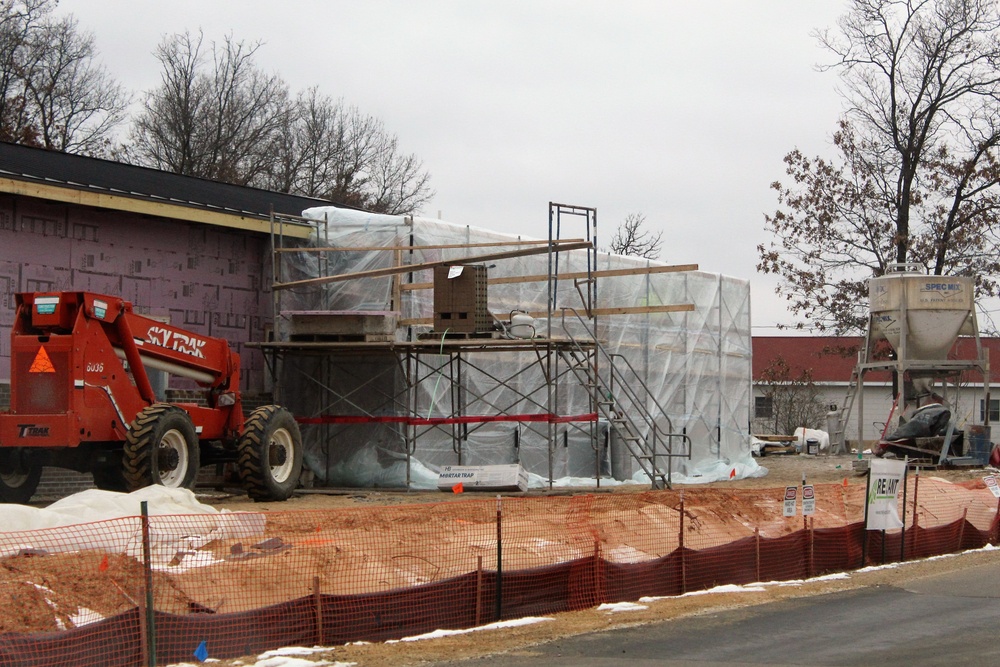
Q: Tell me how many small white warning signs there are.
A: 3